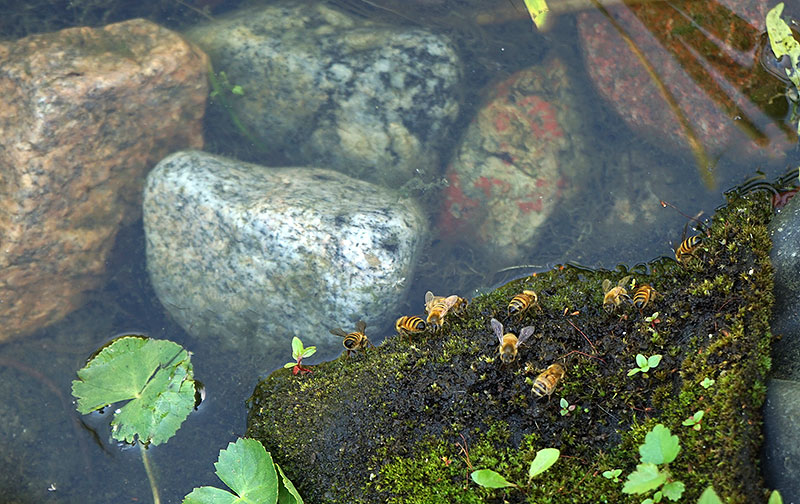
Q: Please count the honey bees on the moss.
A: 10